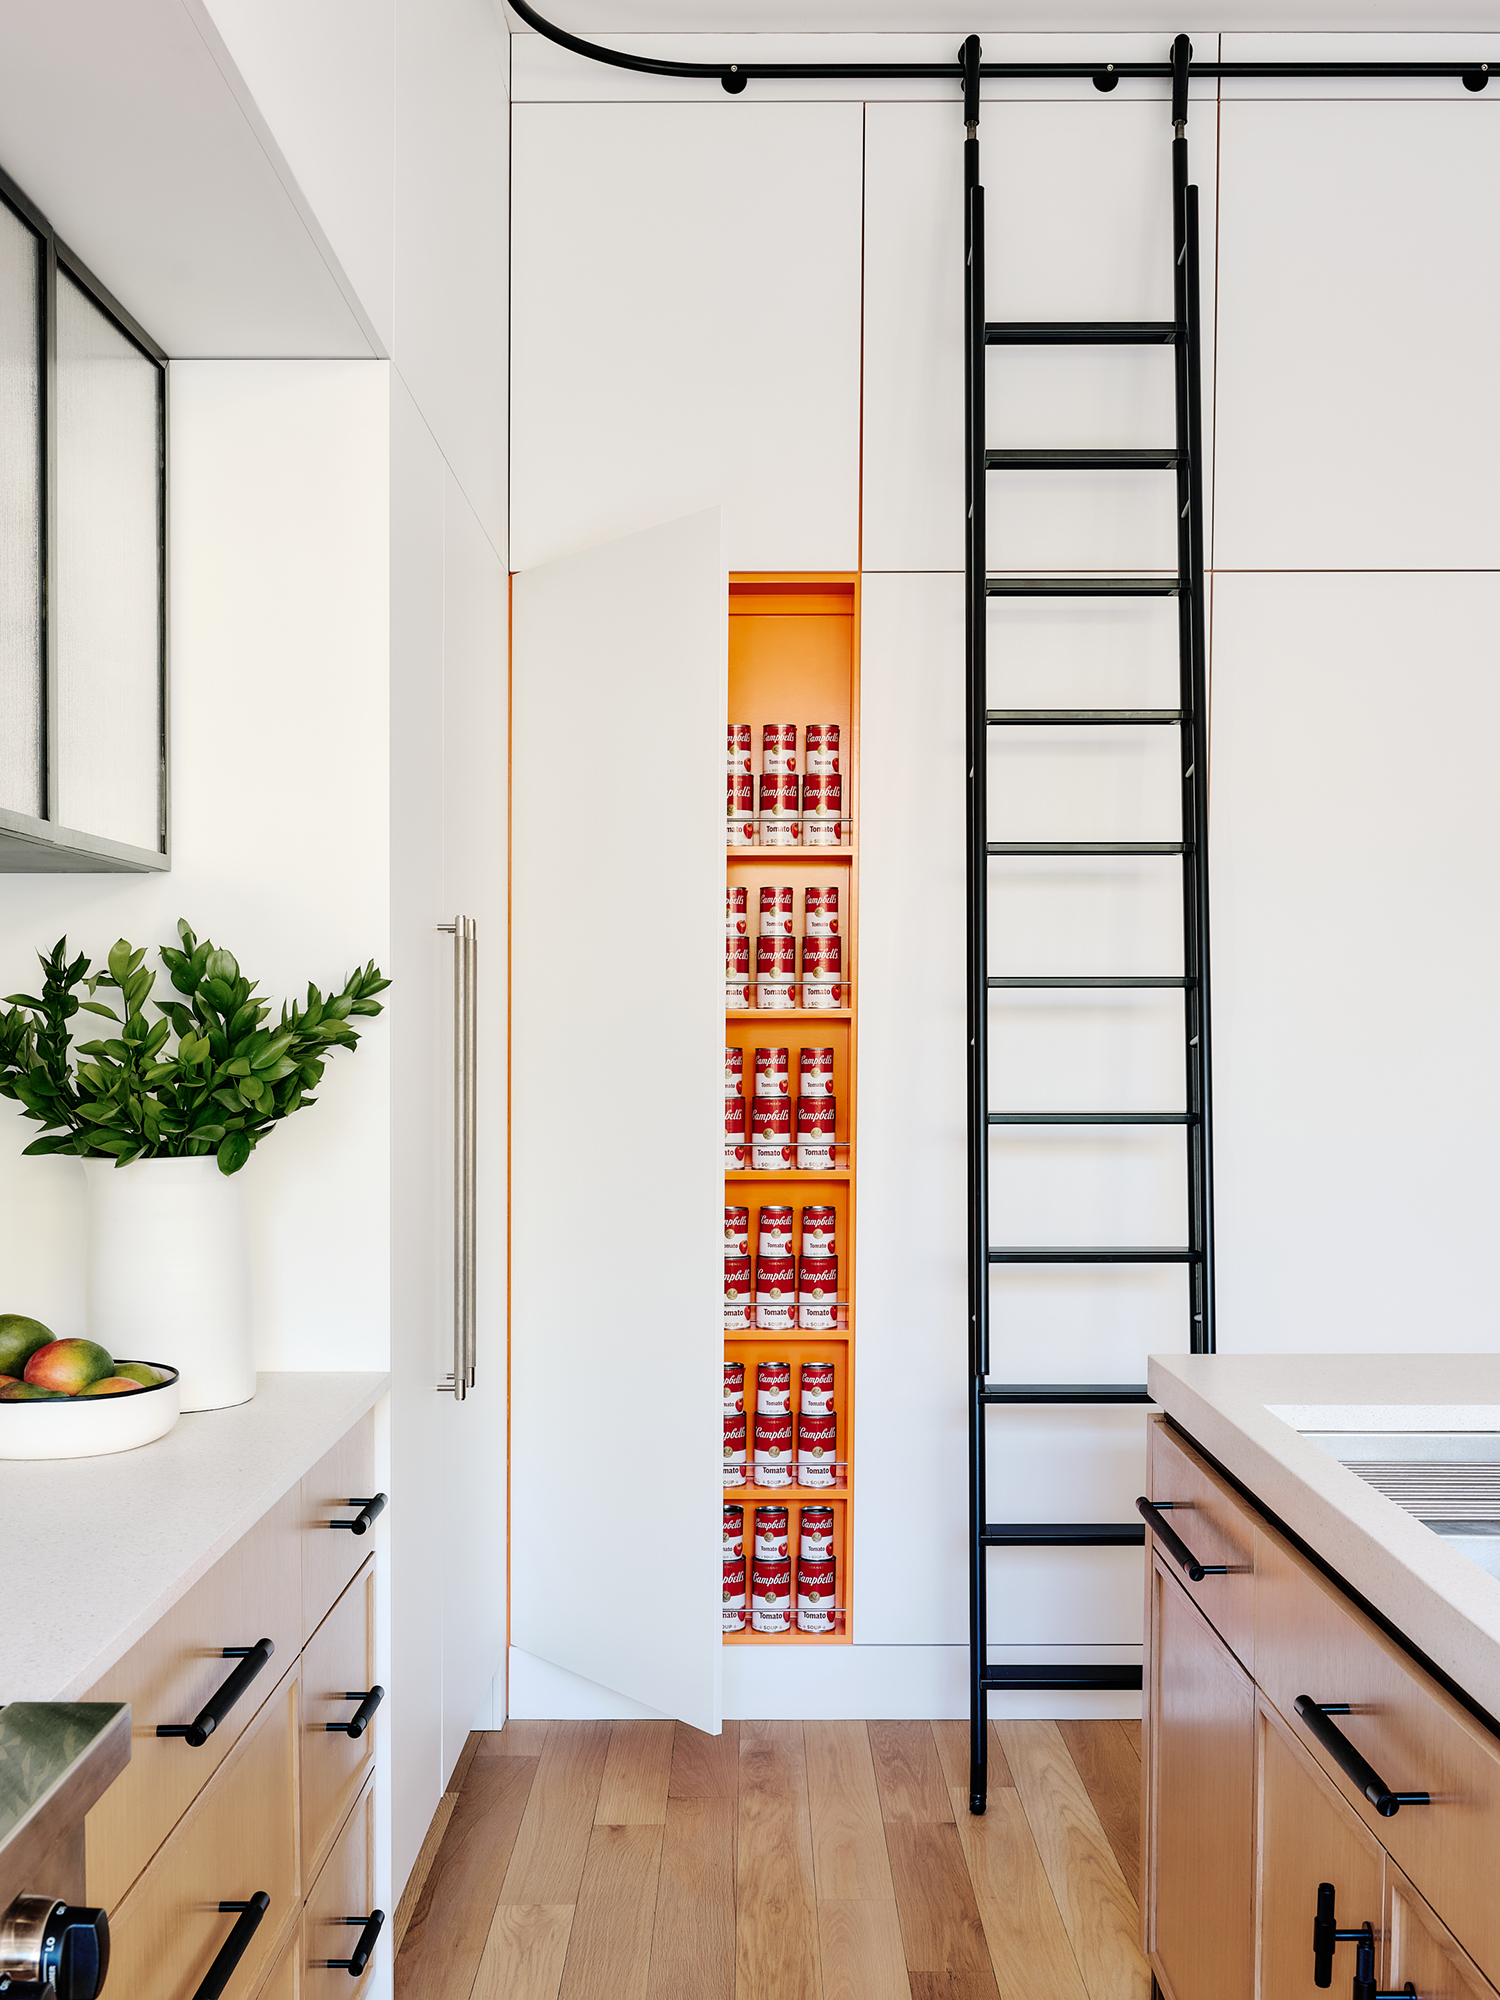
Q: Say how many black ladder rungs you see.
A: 11